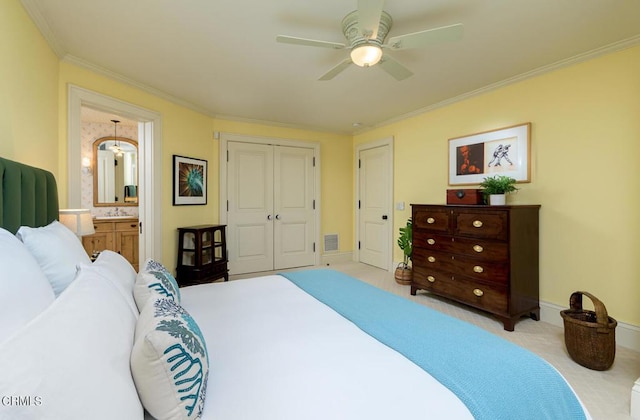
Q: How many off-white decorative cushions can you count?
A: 2